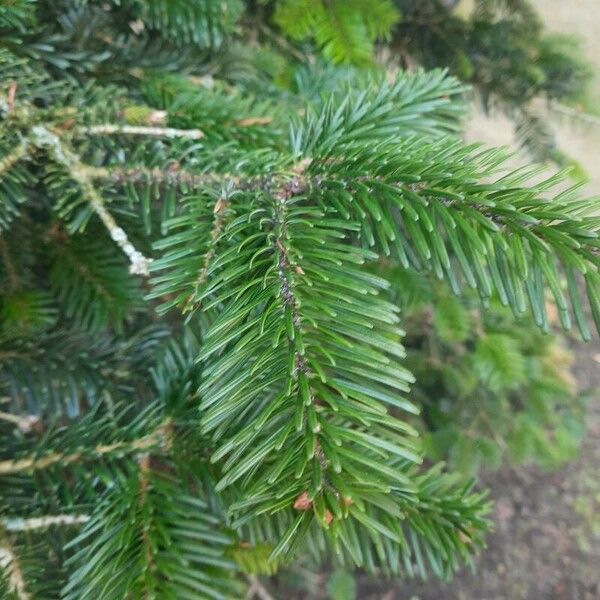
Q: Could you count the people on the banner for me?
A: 0